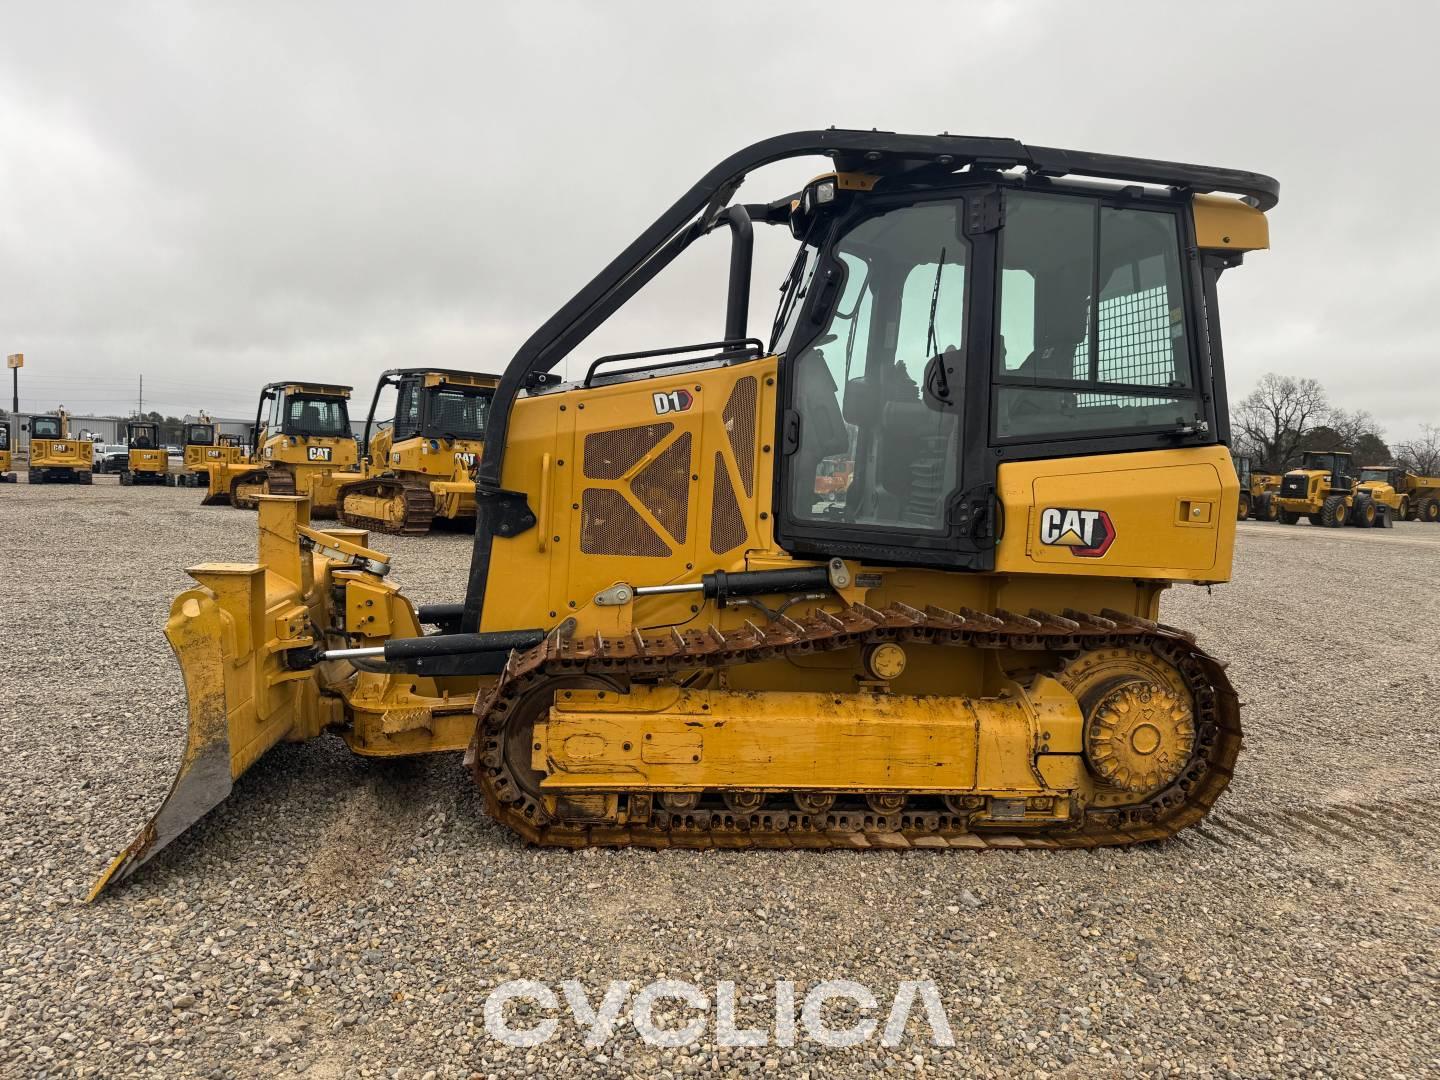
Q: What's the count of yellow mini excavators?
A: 4